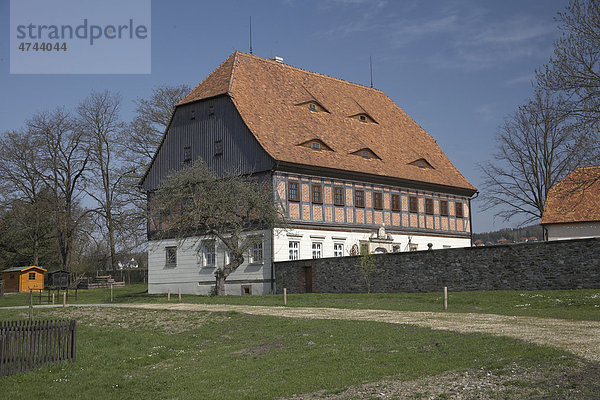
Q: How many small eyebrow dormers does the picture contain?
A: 5